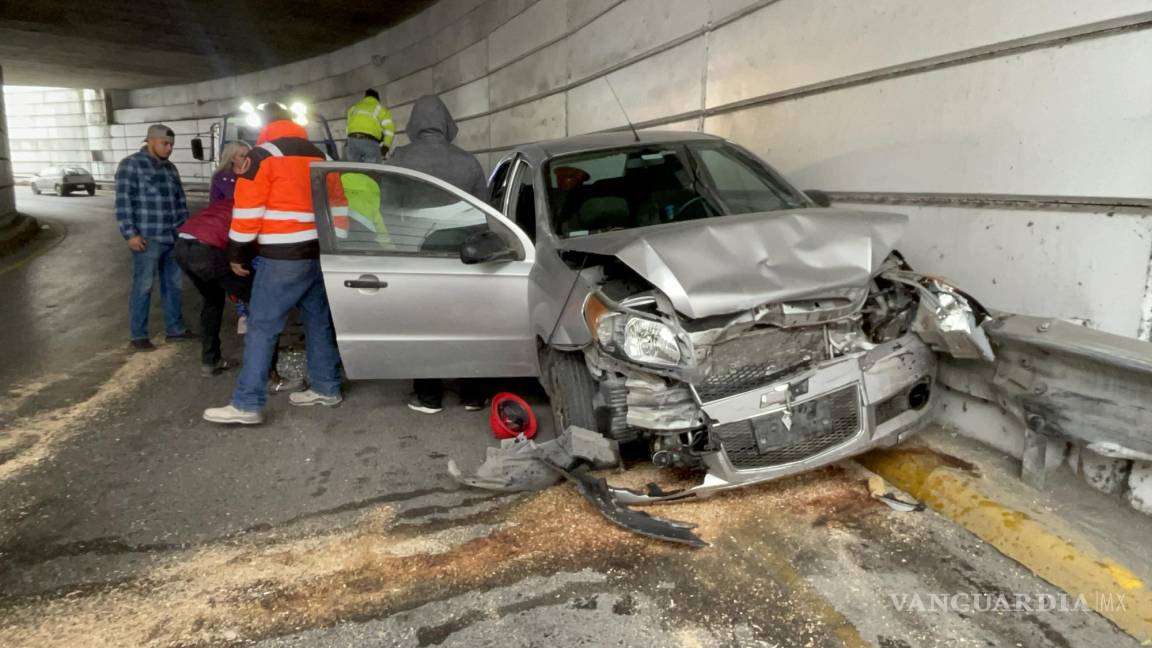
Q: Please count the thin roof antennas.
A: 1